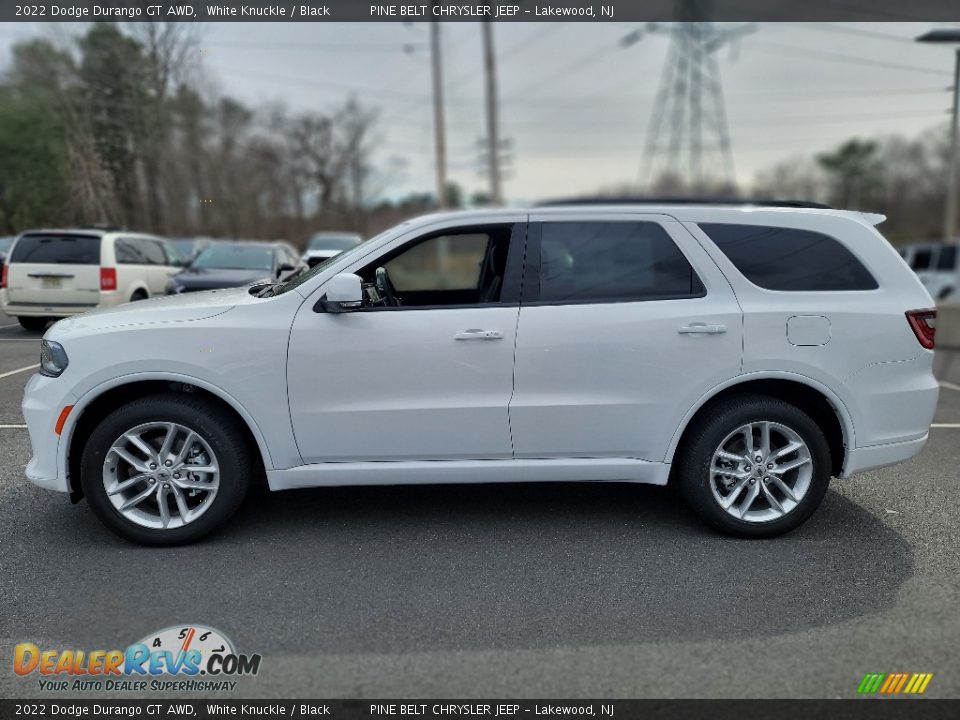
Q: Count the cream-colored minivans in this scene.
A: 1